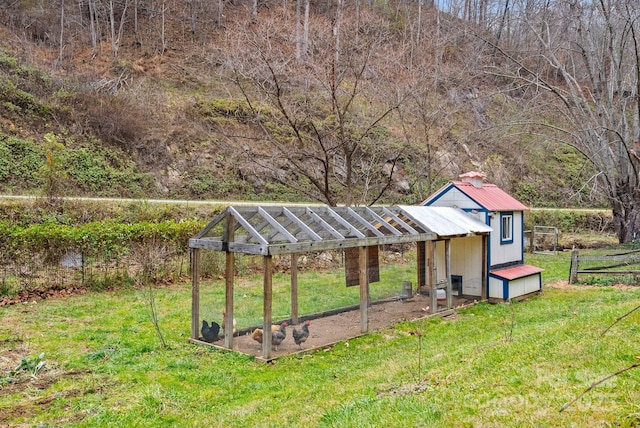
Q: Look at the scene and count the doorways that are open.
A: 1